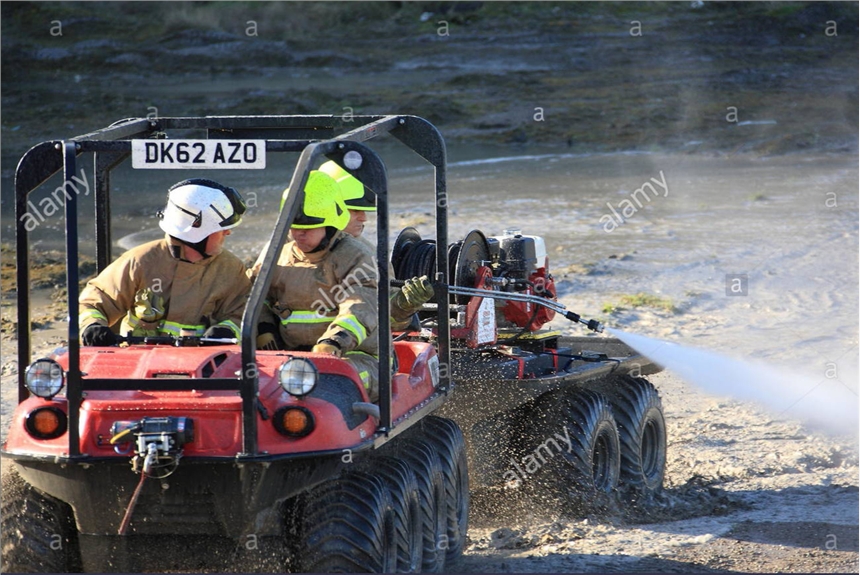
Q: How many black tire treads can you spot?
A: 7